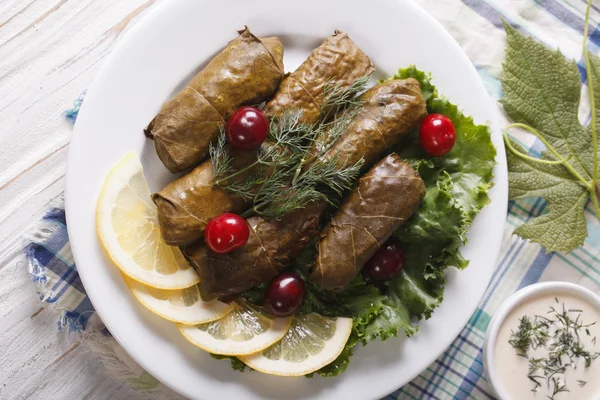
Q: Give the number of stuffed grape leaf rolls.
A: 6